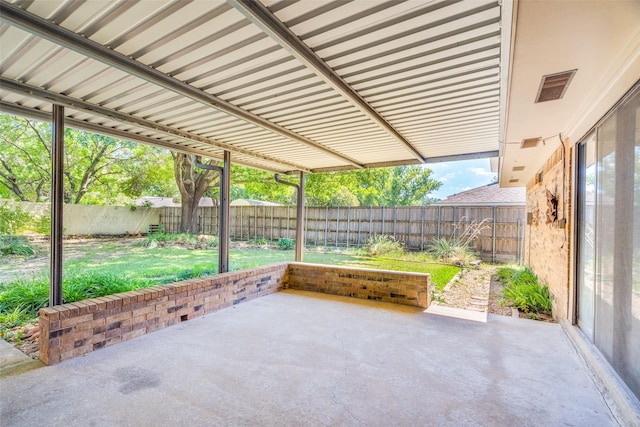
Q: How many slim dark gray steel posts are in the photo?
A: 3